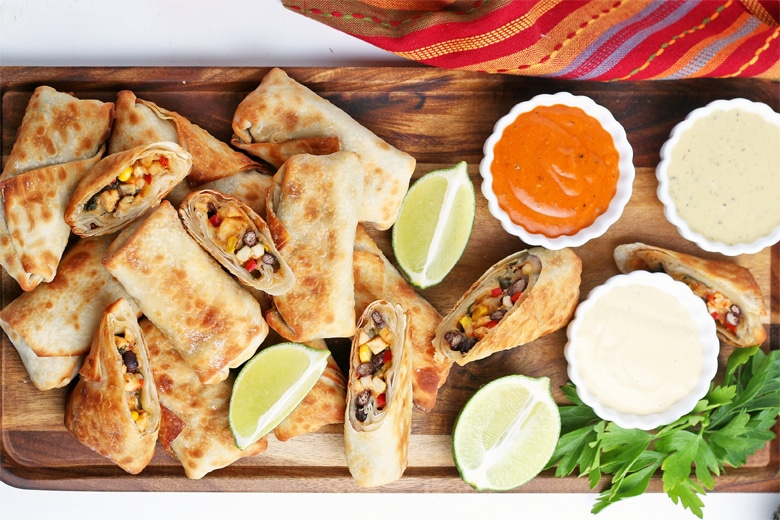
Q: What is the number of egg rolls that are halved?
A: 6